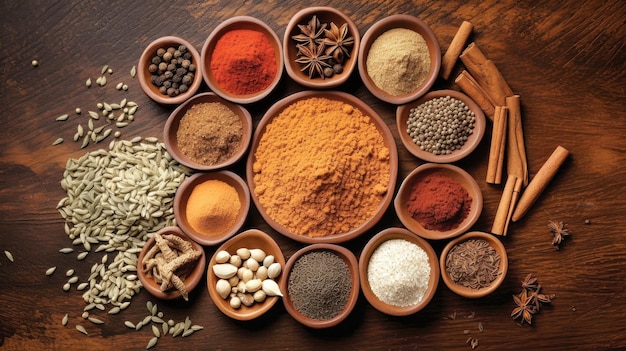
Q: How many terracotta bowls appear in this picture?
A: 14